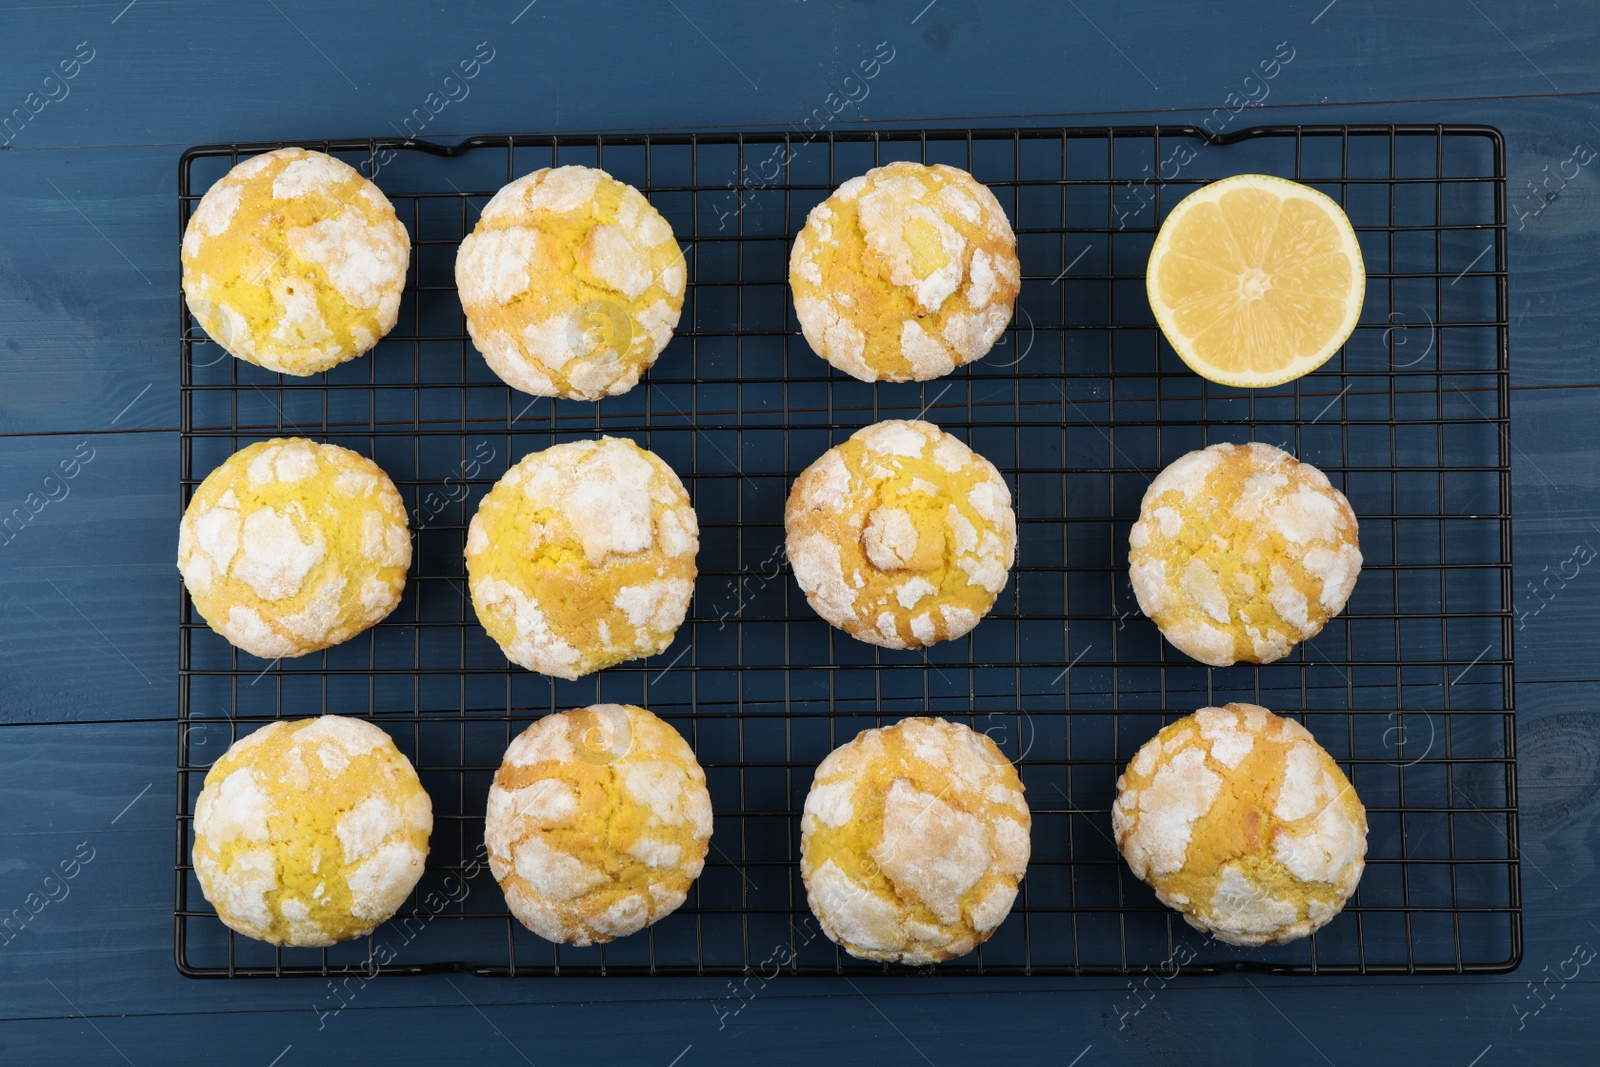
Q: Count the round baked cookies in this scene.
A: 11